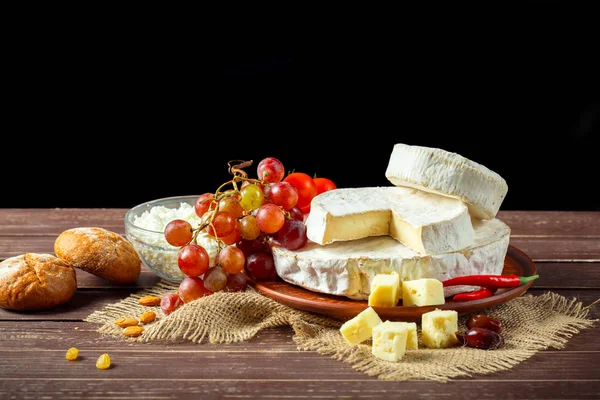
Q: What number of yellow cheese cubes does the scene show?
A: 6